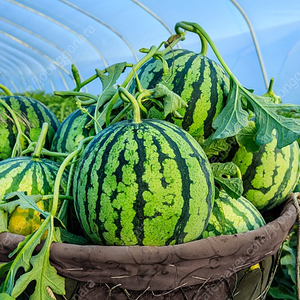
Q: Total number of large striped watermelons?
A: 7